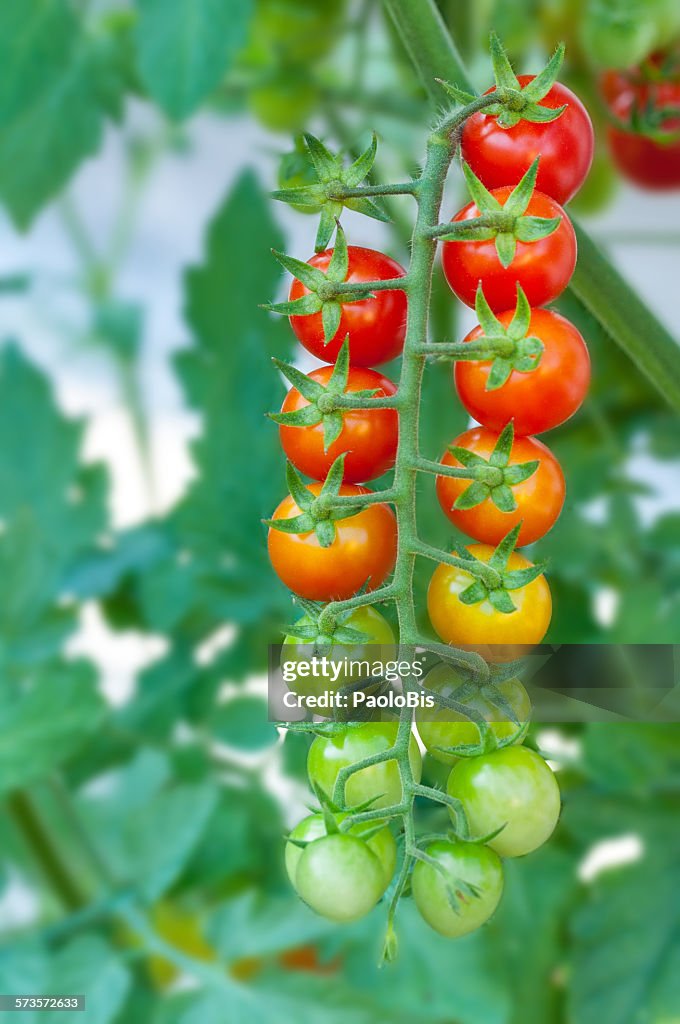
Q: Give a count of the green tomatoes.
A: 7